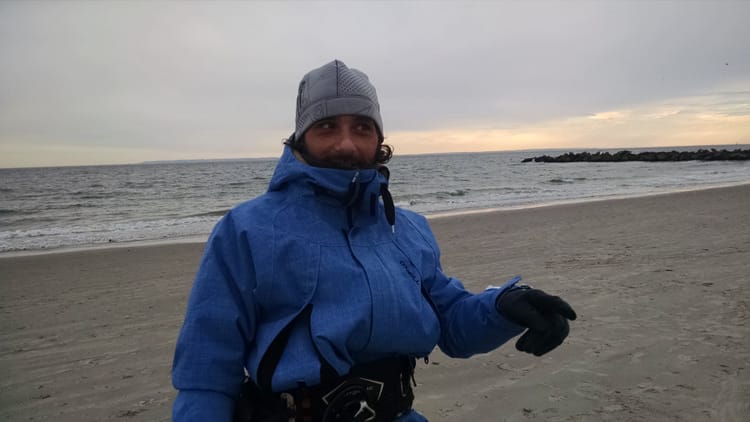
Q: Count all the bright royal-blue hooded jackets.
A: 1